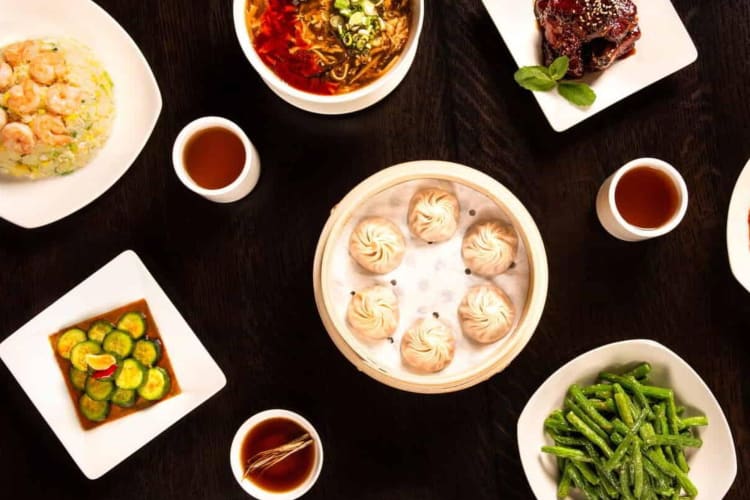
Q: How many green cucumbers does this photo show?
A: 12